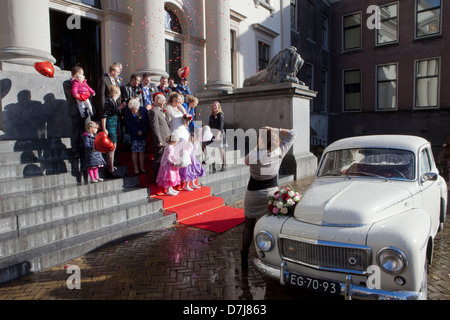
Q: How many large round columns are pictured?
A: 3